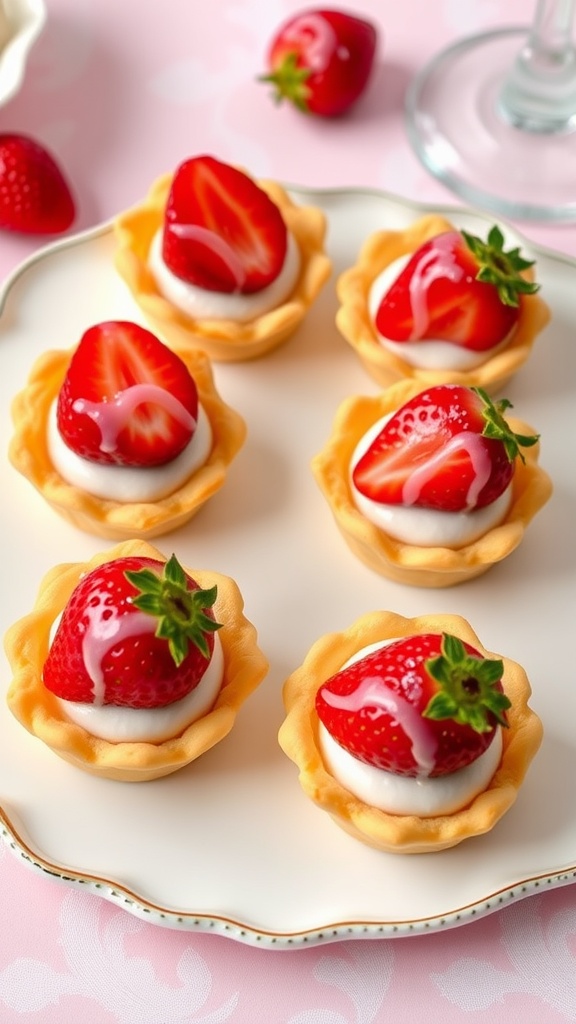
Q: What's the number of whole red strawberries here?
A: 4